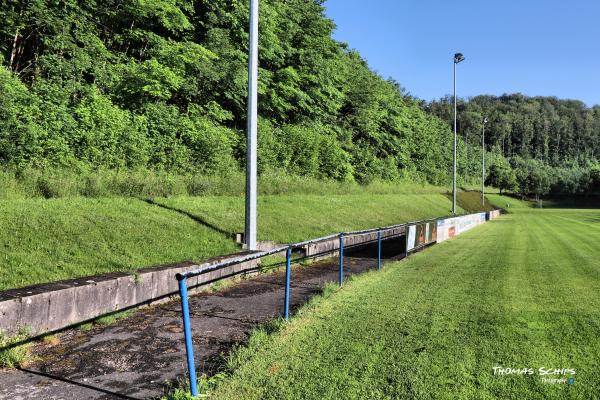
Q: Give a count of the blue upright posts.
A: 4